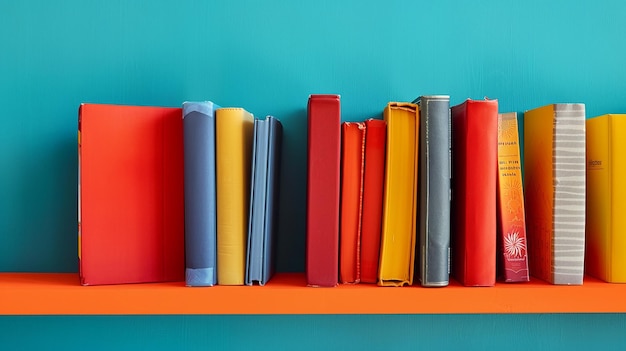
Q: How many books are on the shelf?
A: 13